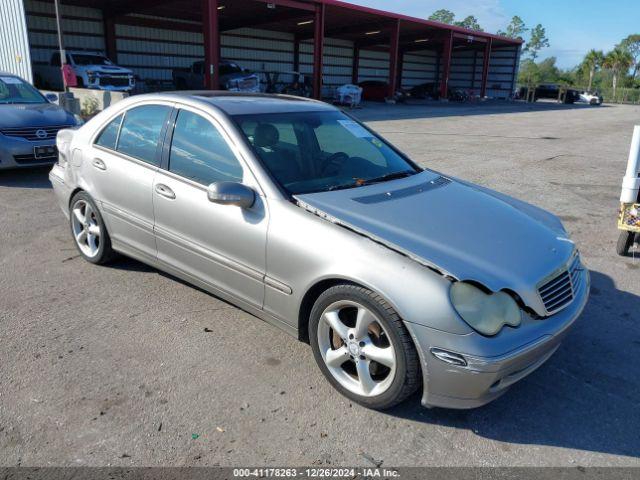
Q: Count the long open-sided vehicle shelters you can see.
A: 1